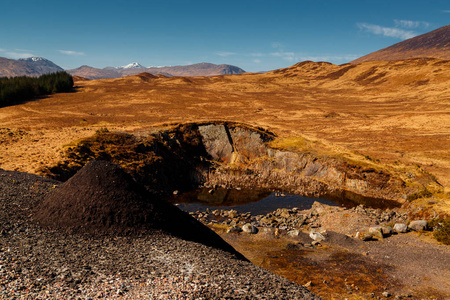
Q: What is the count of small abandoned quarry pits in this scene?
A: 1